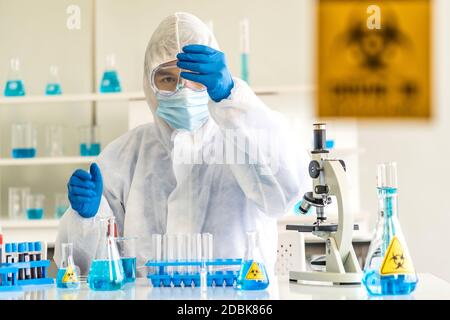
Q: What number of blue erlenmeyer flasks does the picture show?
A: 7